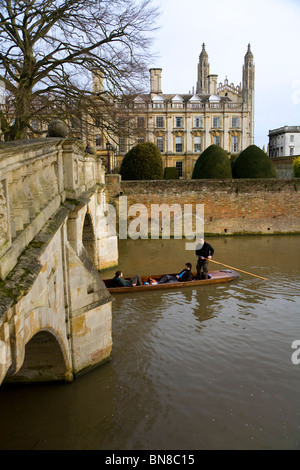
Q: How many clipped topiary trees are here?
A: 3